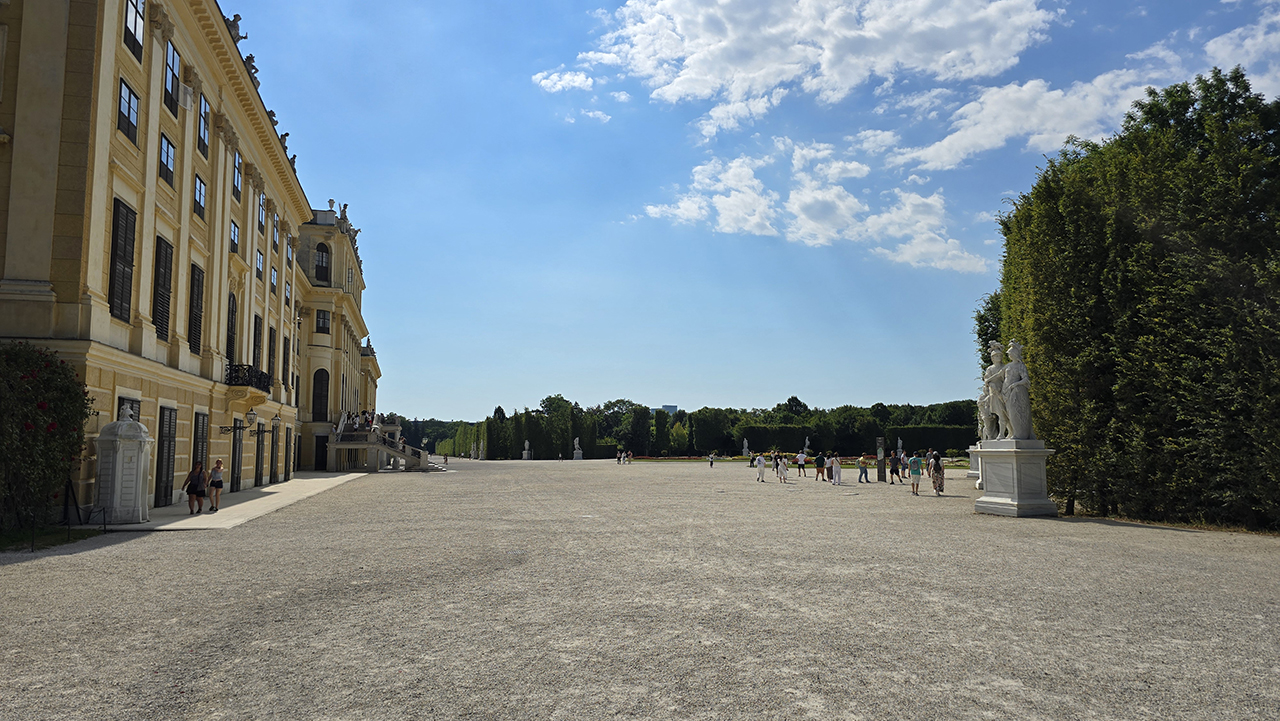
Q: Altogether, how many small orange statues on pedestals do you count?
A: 0